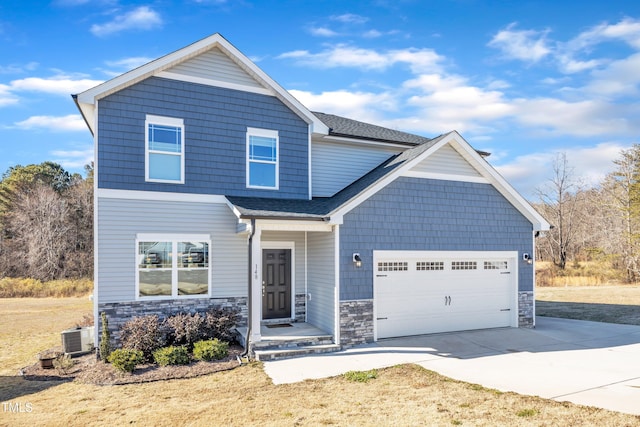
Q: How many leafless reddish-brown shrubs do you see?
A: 3